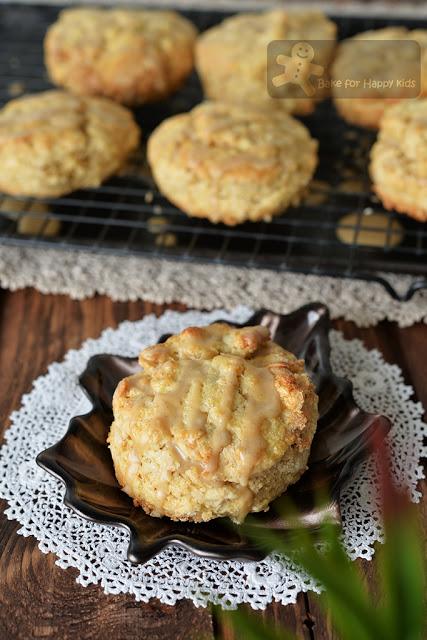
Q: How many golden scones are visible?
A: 7